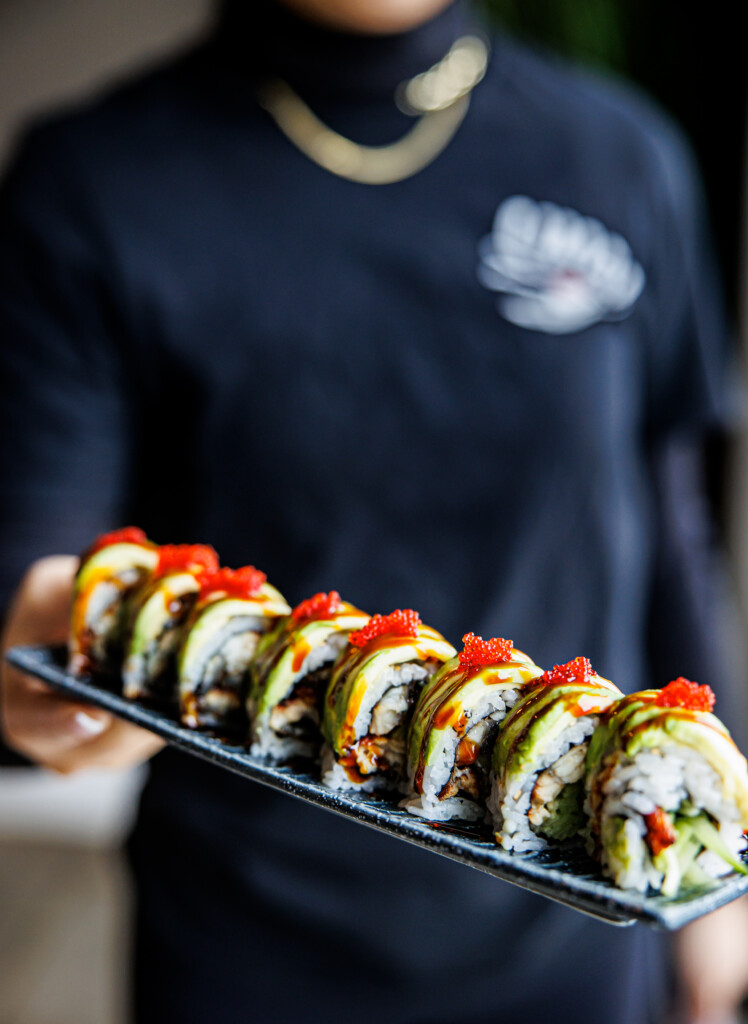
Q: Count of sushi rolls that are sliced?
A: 8